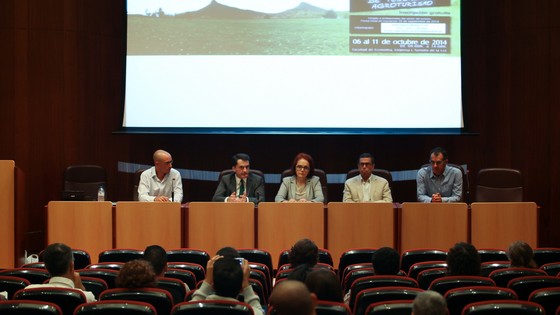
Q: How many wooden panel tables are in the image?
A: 7